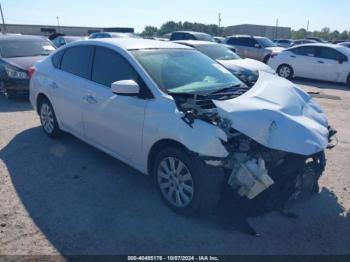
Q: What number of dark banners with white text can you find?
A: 1